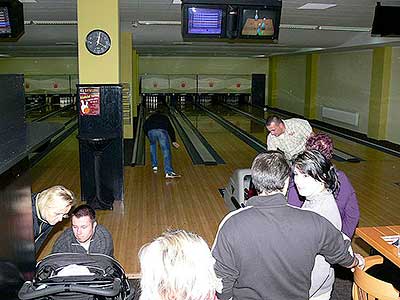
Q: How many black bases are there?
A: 1